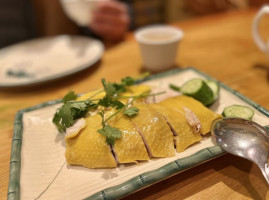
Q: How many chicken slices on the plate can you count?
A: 5